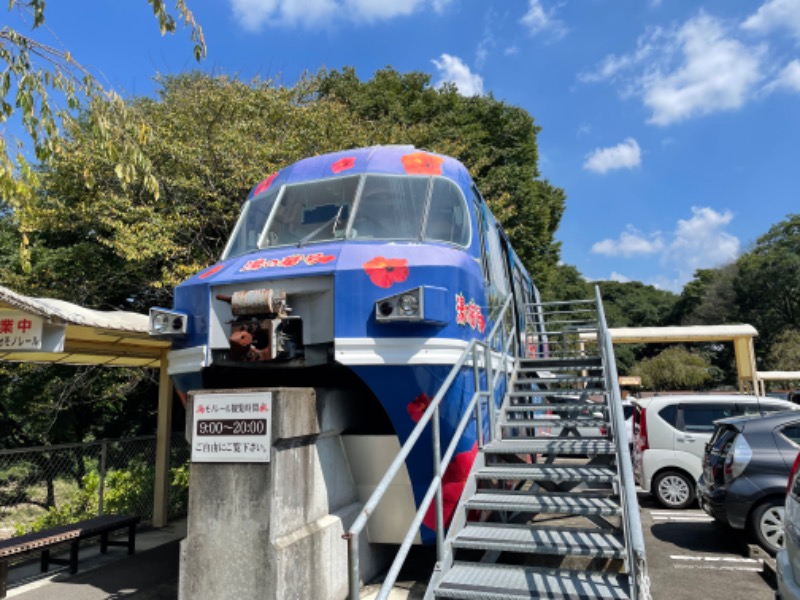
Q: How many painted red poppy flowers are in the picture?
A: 7